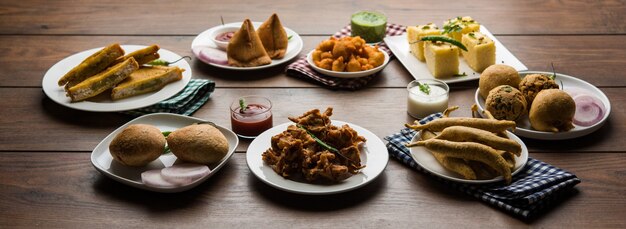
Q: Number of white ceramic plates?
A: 8